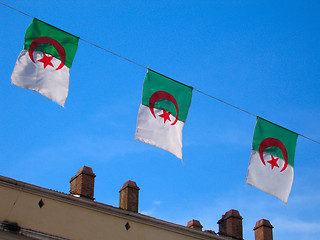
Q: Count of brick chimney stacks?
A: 5